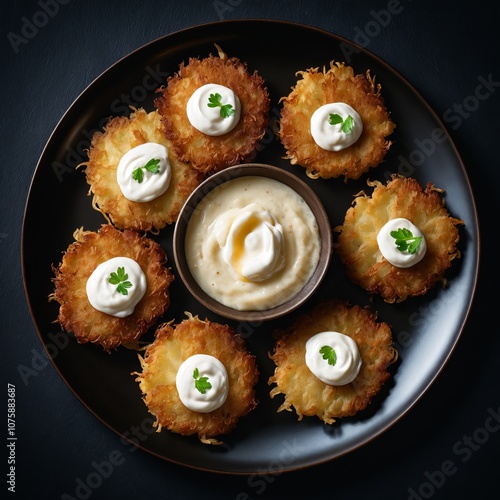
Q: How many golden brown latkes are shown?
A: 7